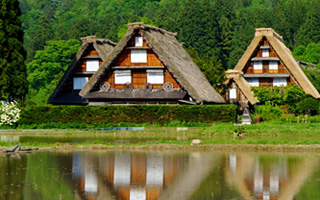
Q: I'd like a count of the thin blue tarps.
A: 1